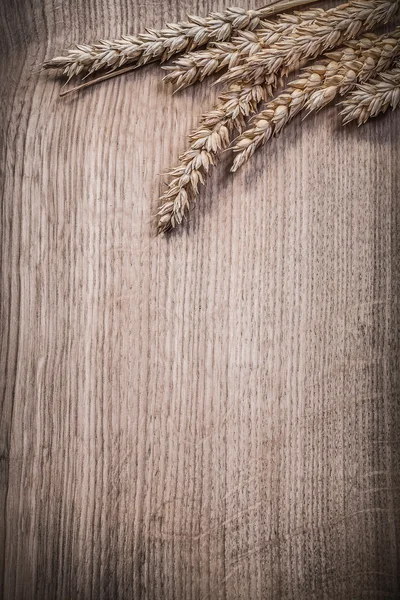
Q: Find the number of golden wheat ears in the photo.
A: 7